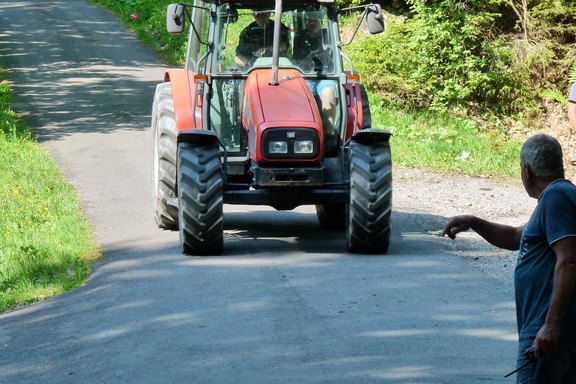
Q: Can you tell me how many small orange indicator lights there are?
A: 2